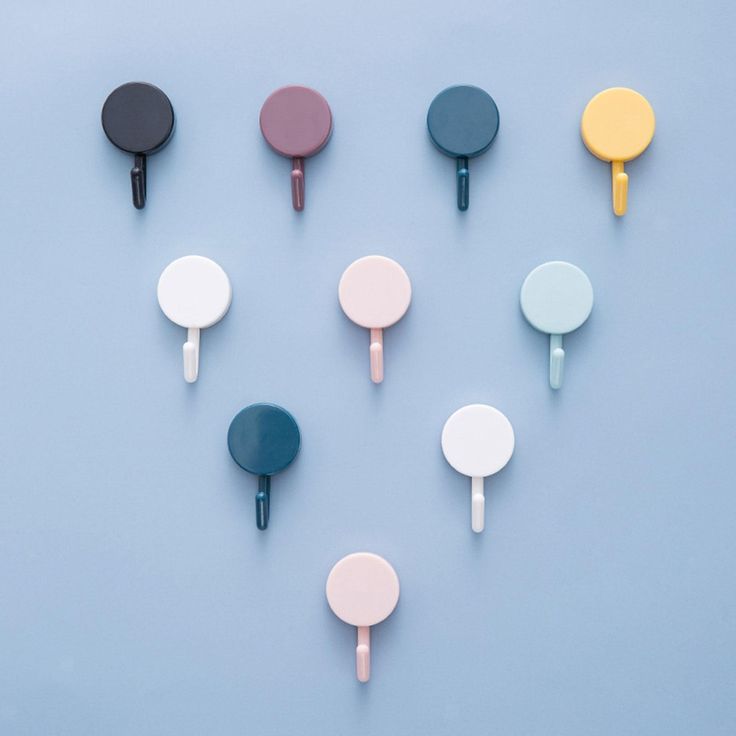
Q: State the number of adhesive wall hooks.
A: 10